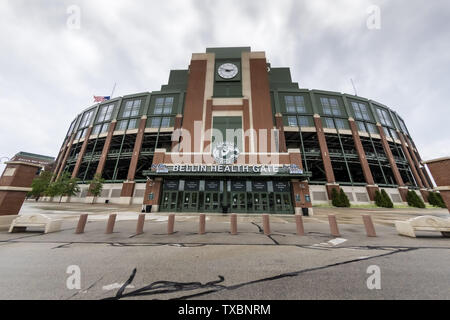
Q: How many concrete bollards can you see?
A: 10